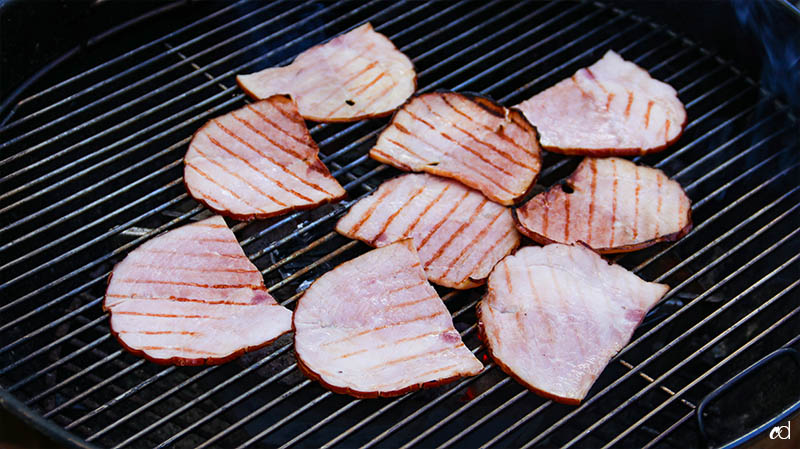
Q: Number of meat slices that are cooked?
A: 9